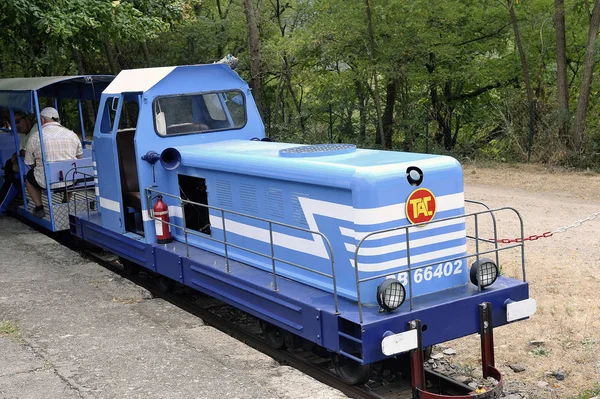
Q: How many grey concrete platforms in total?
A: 1